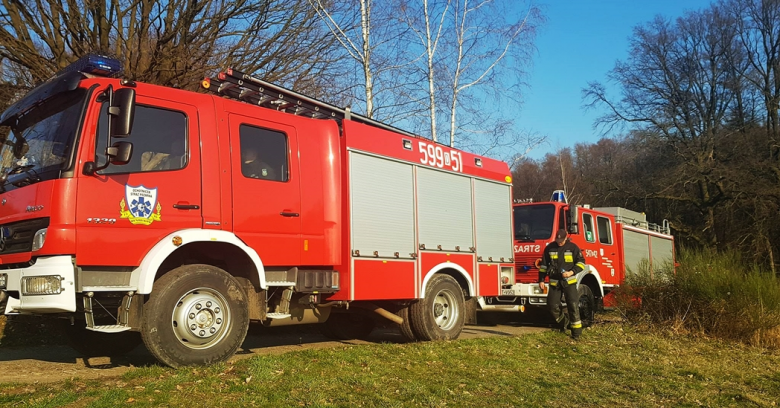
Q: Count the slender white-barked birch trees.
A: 3